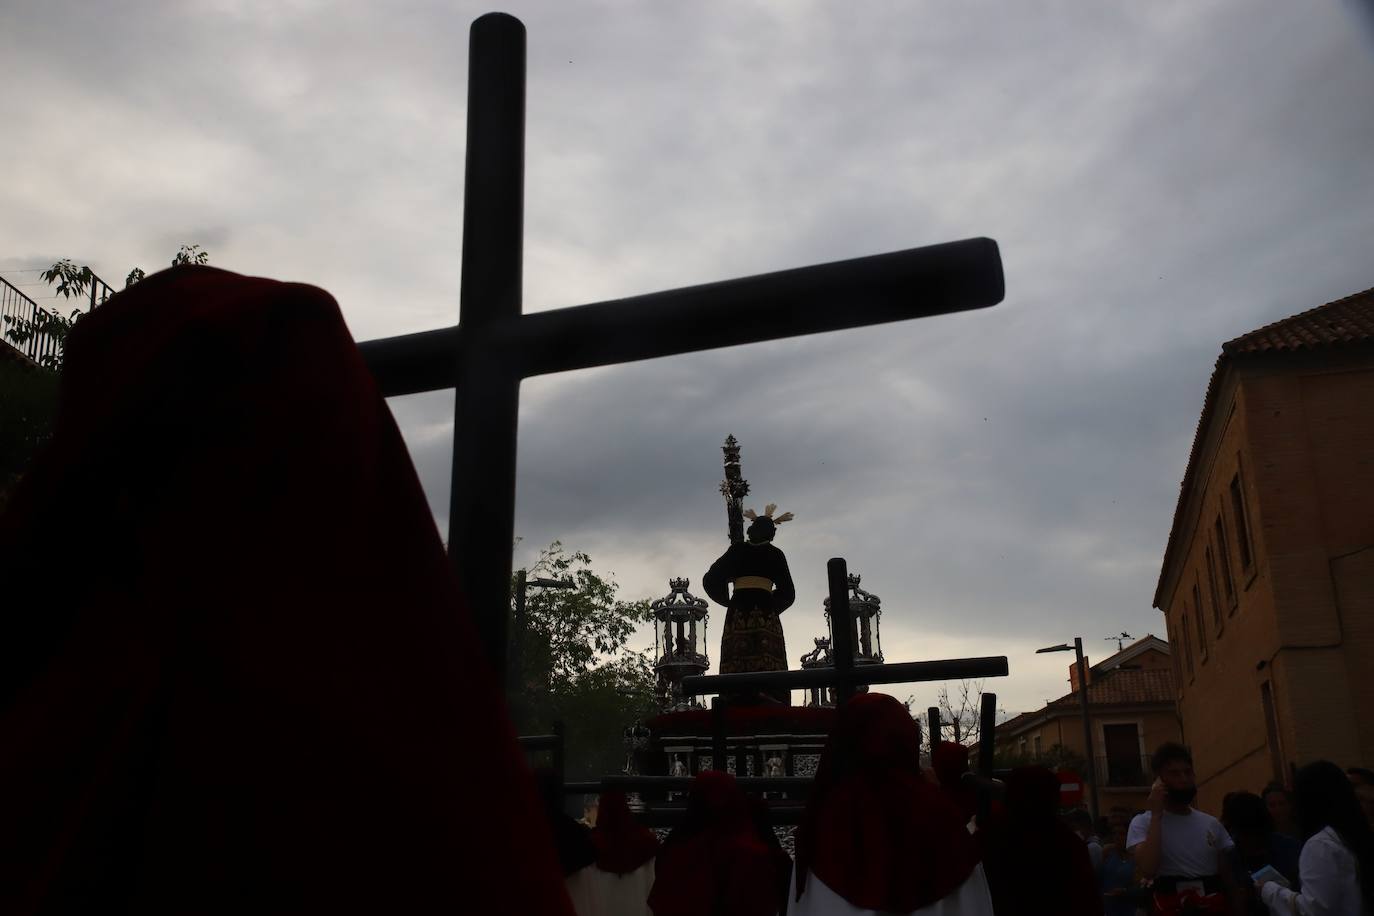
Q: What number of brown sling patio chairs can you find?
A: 0